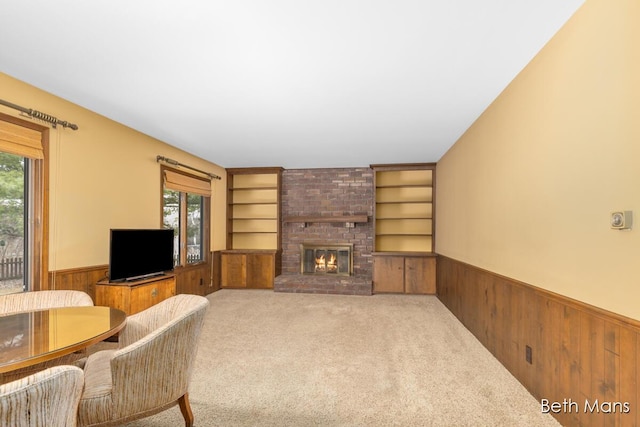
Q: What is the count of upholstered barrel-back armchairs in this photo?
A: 3